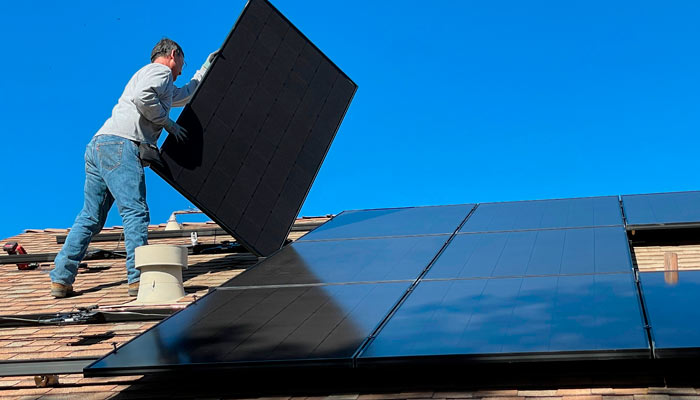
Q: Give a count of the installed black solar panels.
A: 8